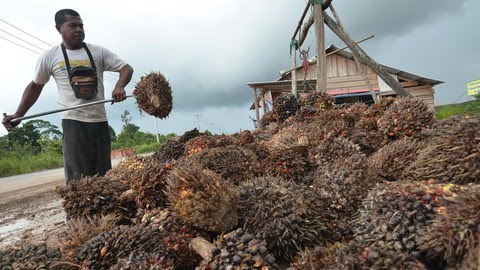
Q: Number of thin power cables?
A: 3